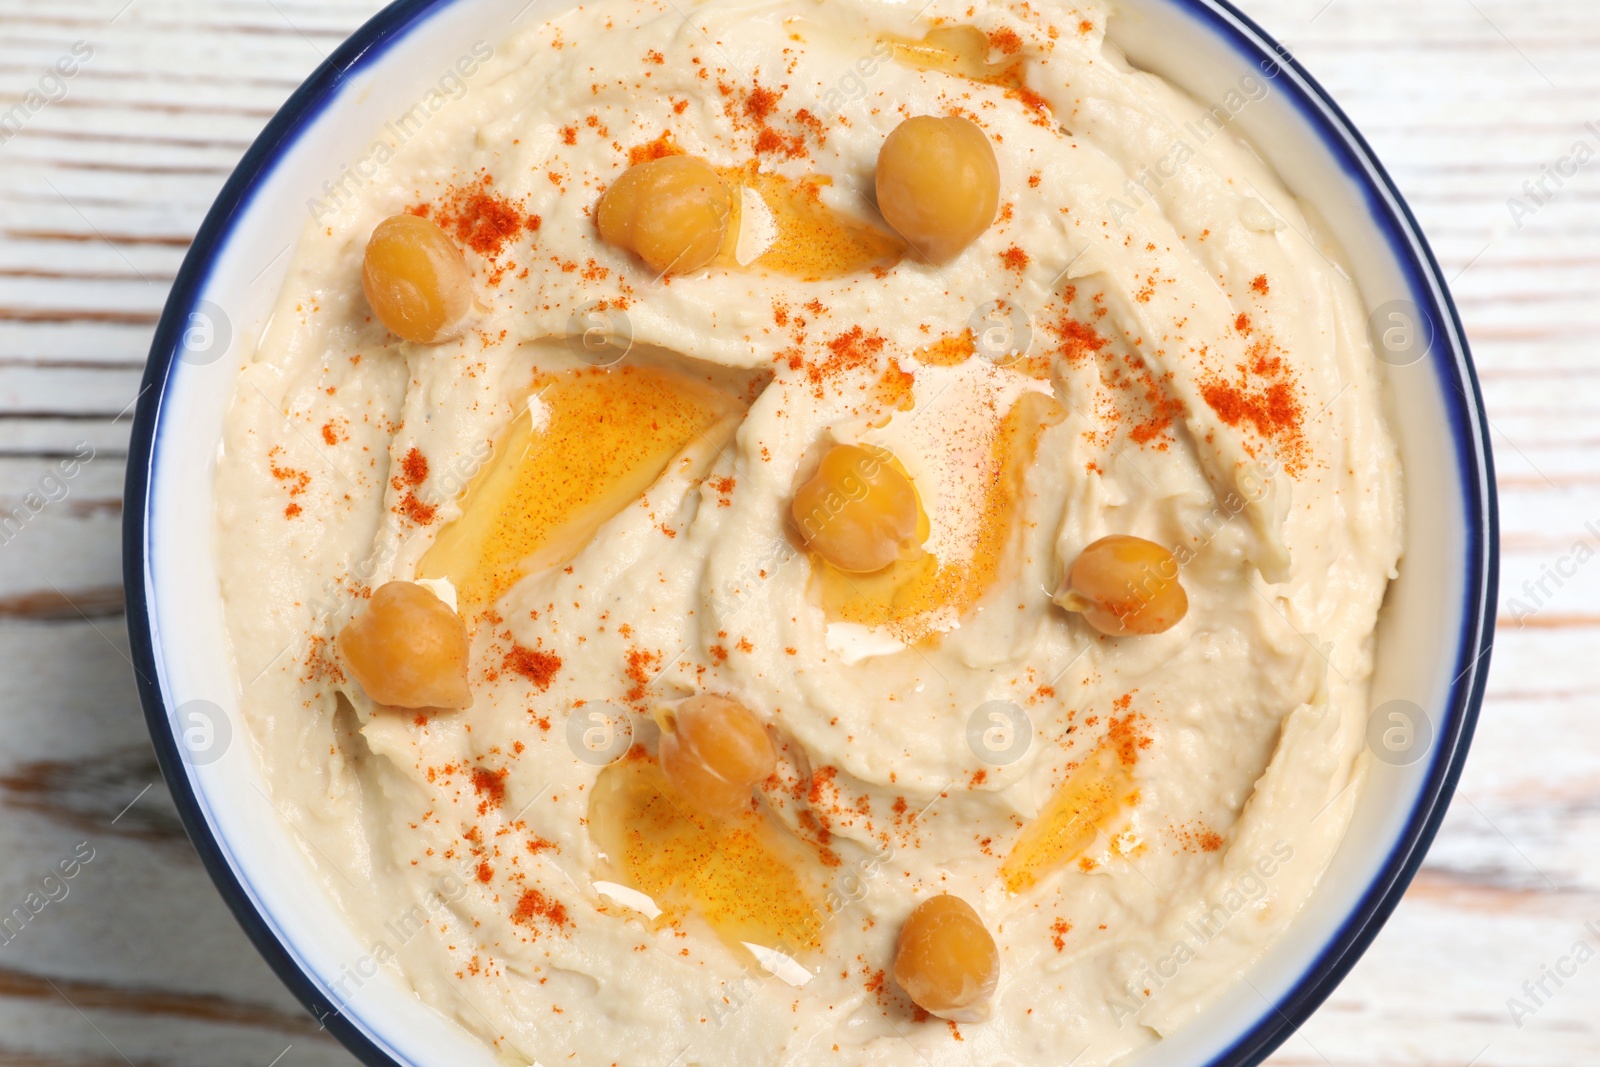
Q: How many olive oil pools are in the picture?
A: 6